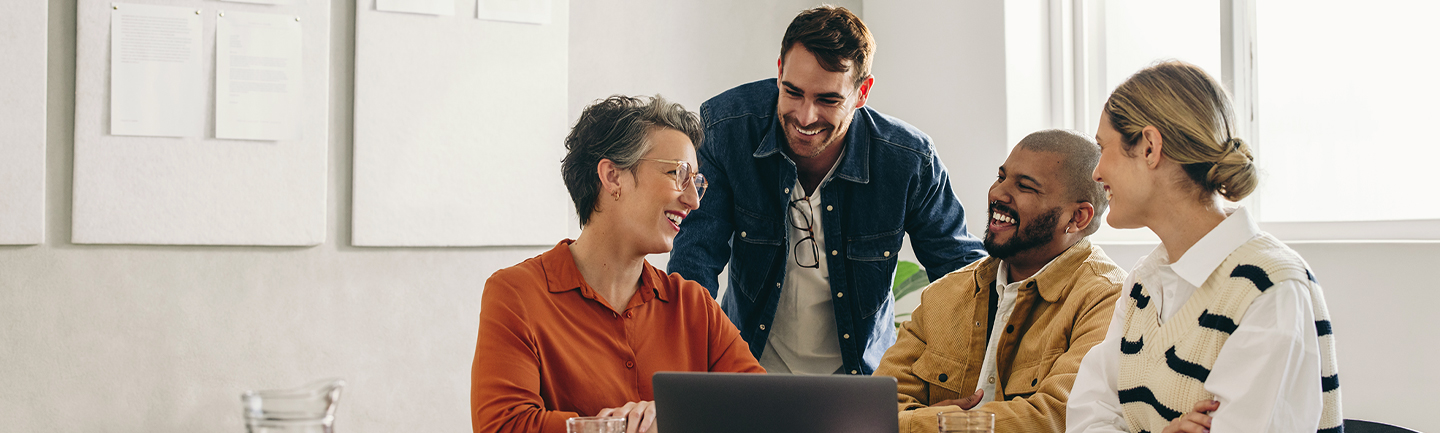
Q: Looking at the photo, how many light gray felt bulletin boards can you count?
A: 3